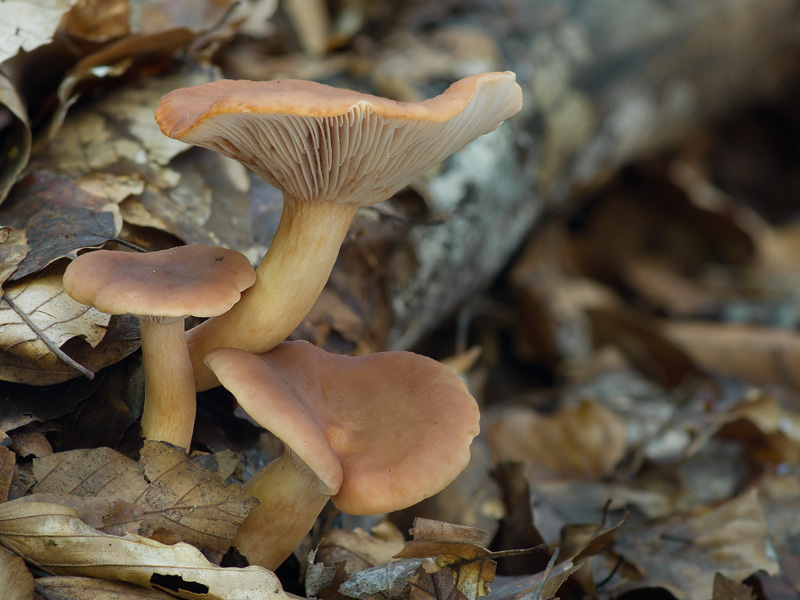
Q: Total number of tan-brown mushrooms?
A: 3